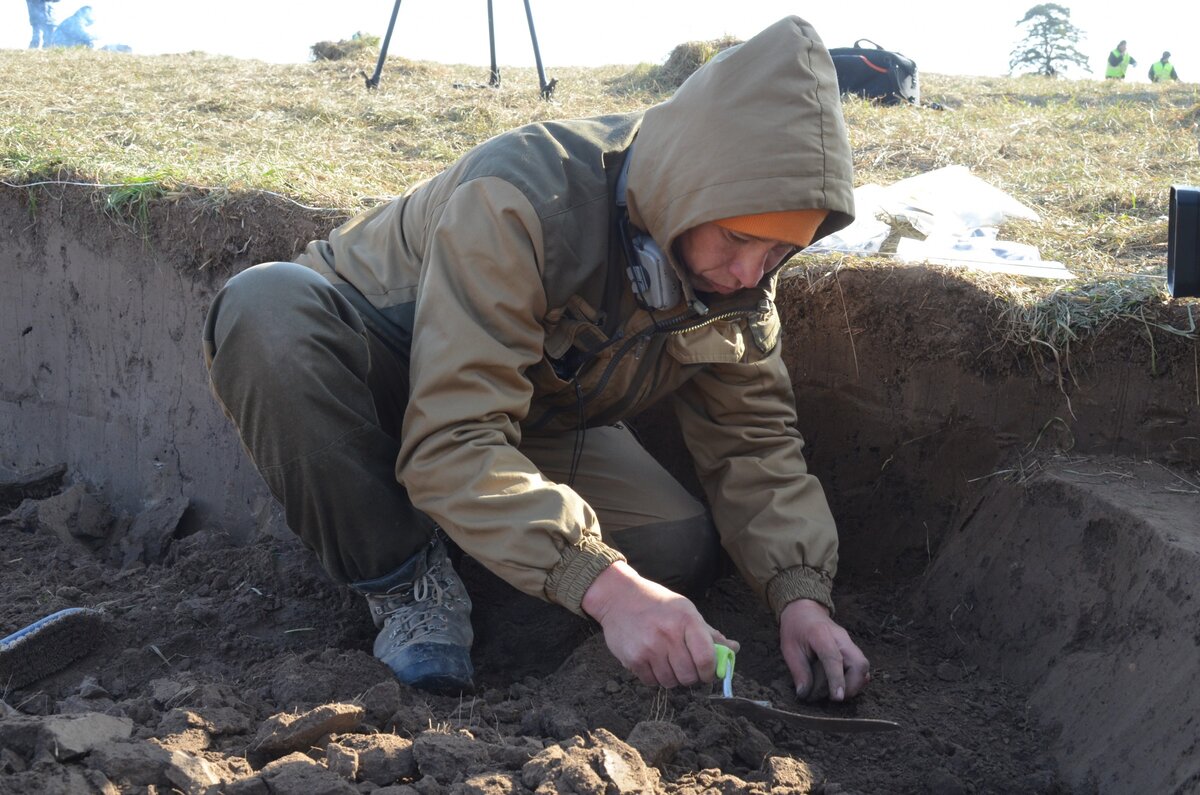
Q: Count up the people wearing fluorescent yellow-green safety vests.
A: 2